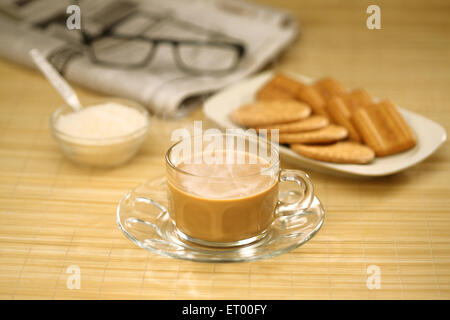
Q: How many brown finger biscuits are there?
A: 4